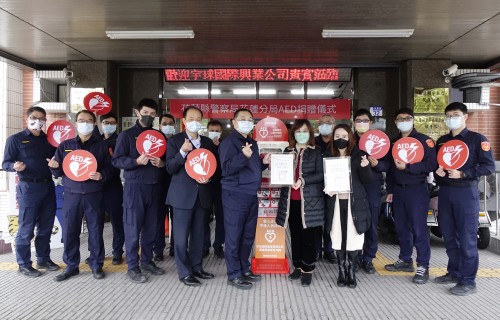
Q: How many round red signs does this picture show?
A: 8